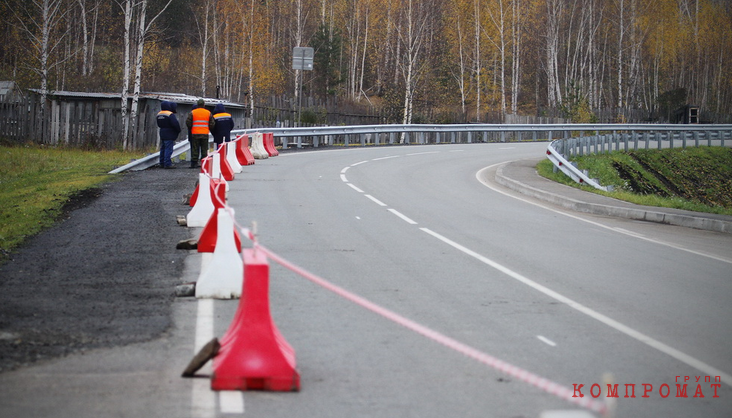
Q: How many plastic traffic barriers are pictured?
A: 11